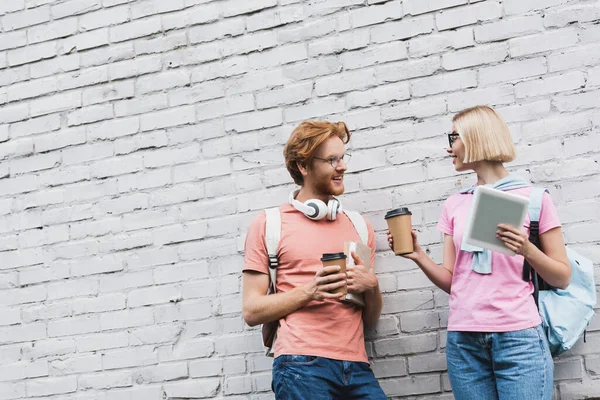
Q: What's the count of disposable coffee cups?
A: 2